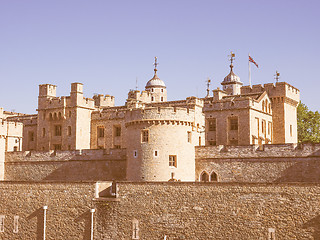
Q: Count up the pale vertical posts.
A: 2